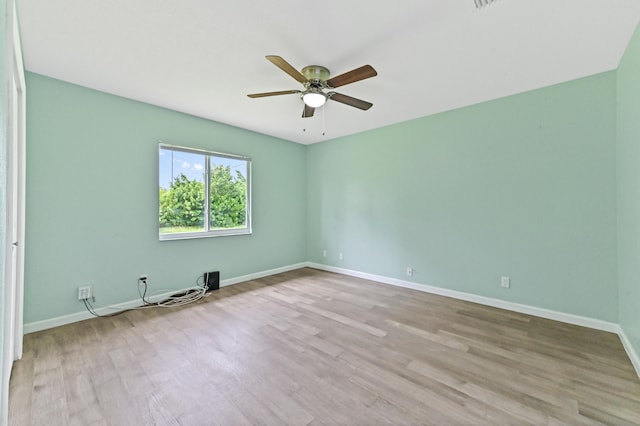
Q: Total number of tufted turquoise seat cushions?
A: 0